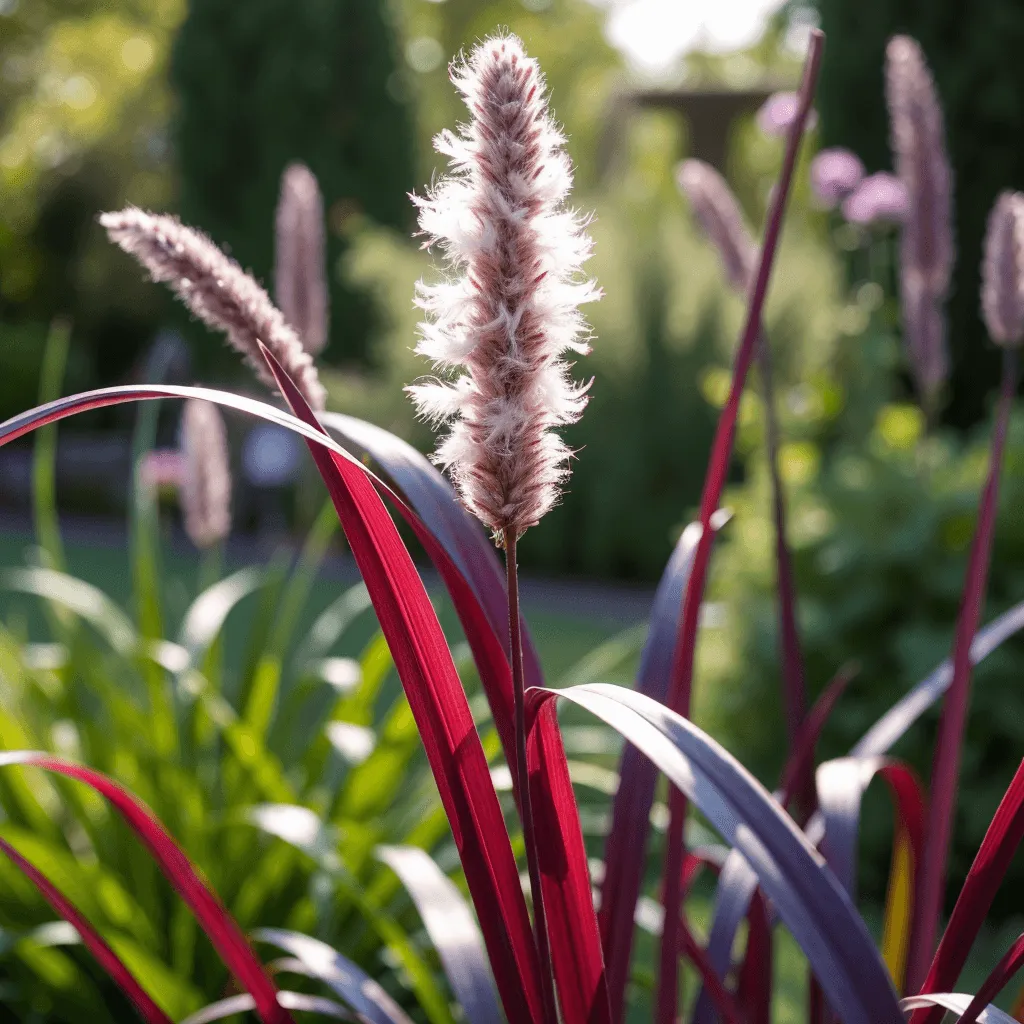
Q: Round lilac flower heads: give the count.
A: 3